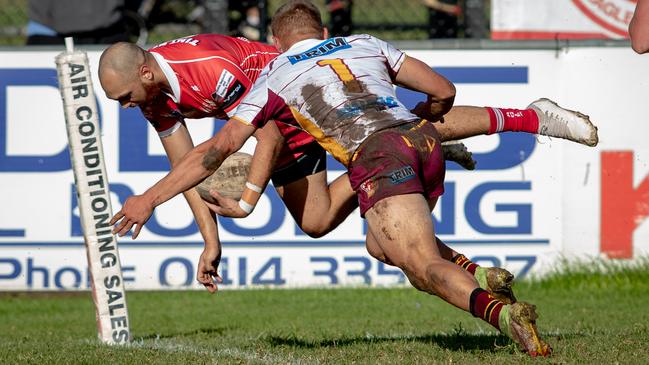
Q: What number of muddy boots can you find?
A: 4